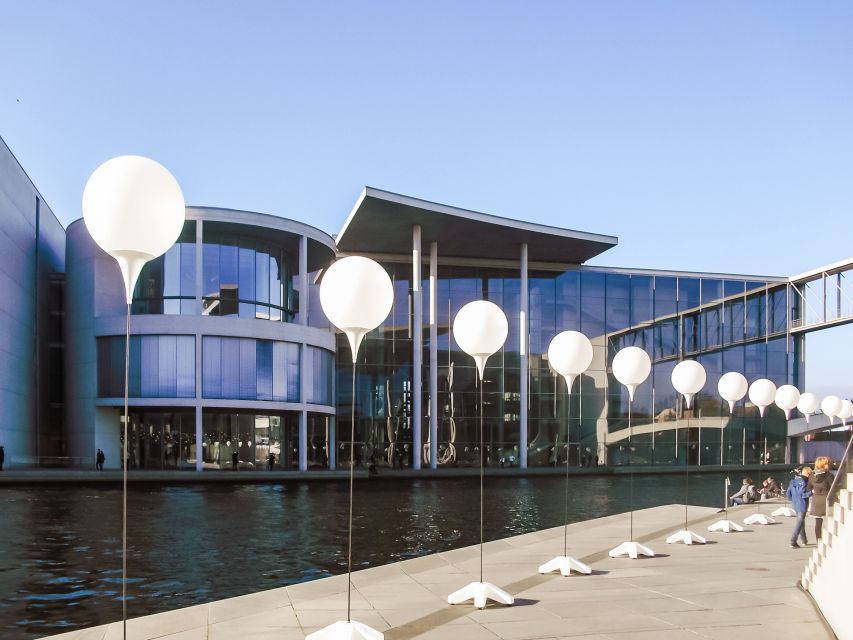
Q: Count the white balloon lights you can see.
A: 12